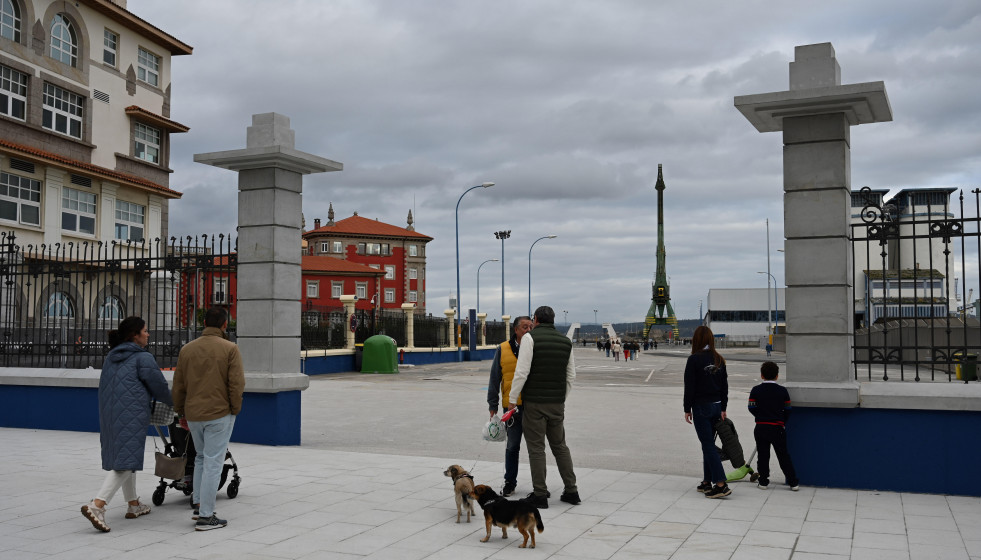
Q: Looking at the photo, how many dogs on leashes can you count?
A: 2